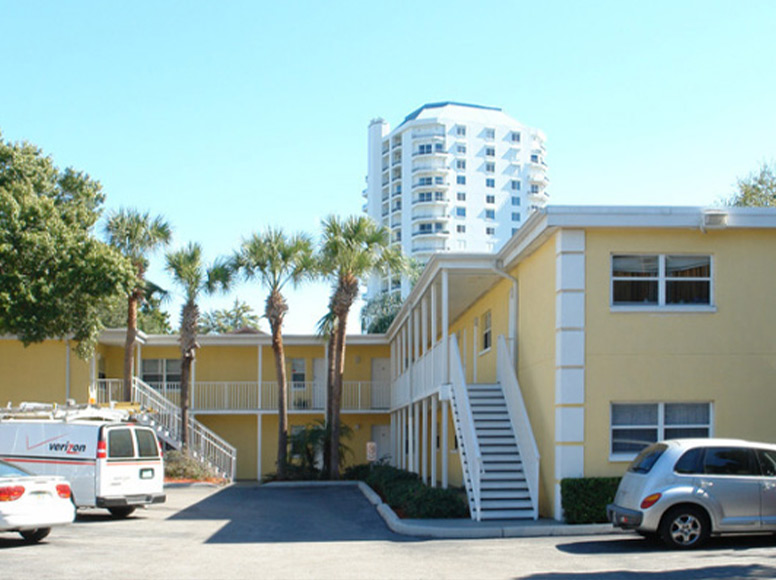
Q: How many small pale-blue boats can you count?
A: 0